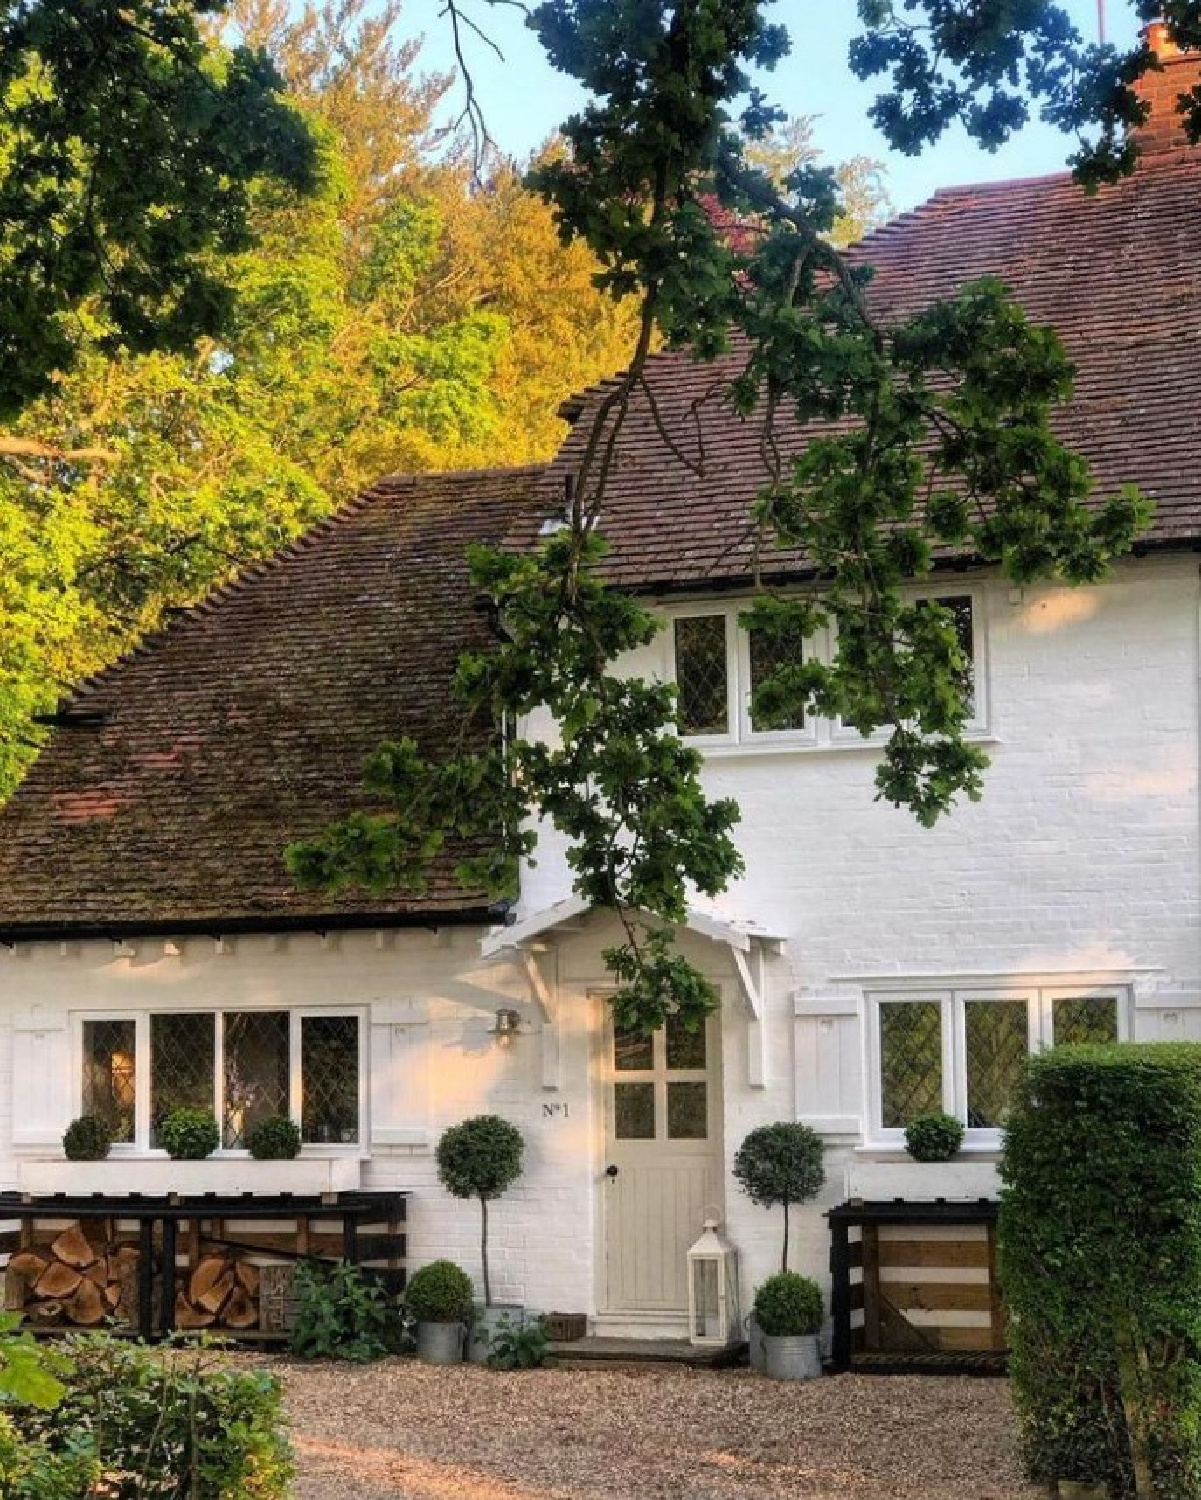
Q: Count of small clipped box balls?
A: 6